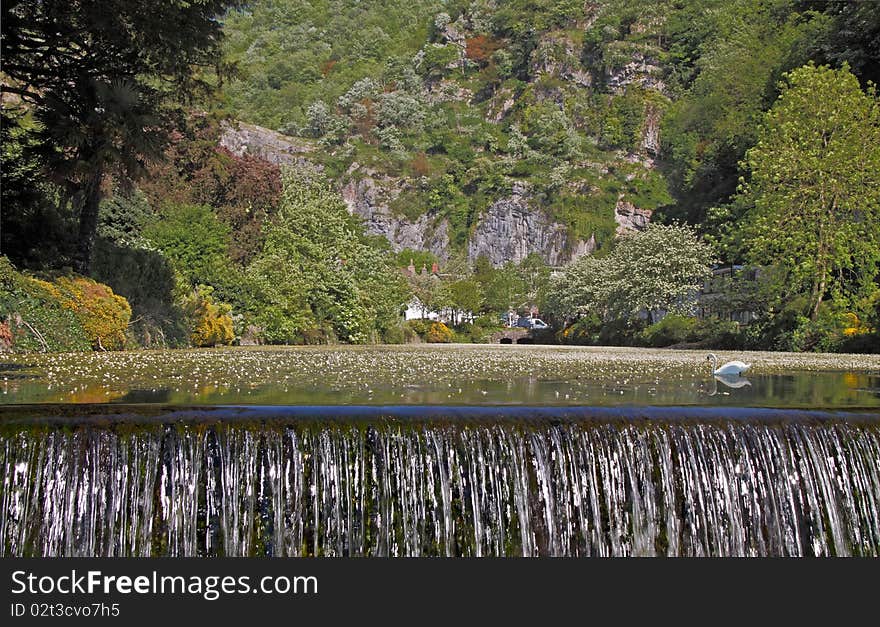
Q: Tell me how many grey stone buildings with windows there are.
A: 1